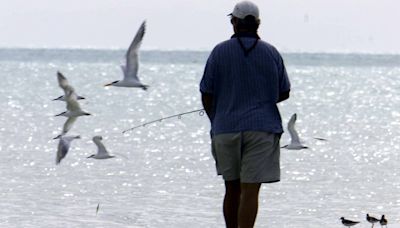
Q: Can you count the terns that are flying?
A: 6